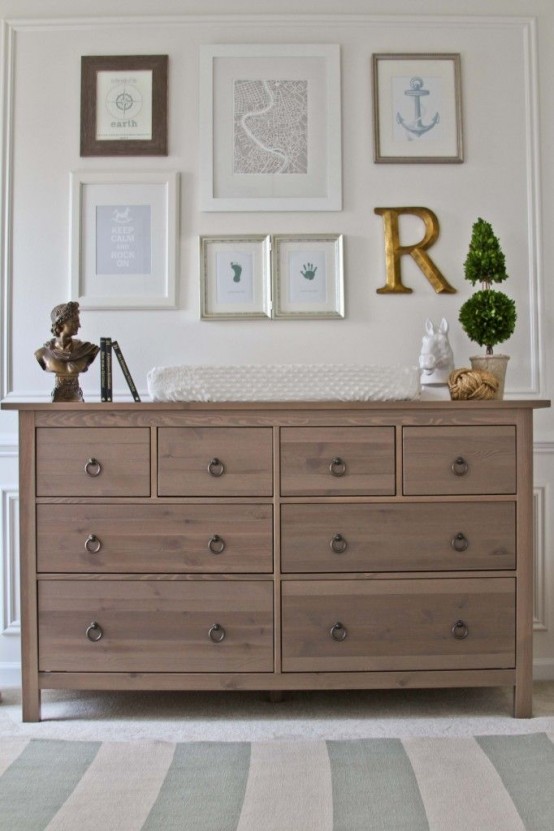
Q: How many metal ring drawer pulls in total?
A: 12